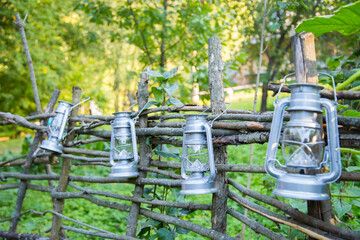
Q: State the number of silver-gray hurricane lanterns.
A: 4